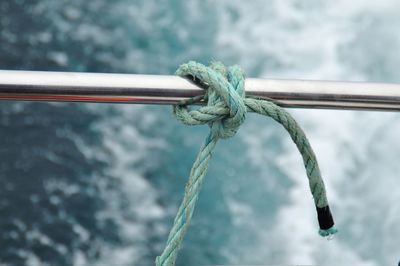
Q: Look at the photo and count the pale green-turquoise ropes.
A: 1